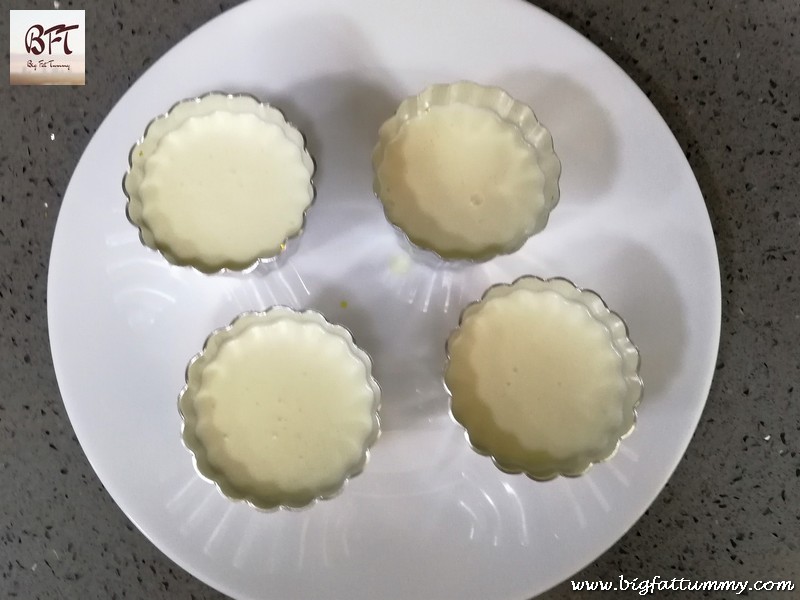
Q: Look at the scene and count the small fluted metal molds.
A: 4